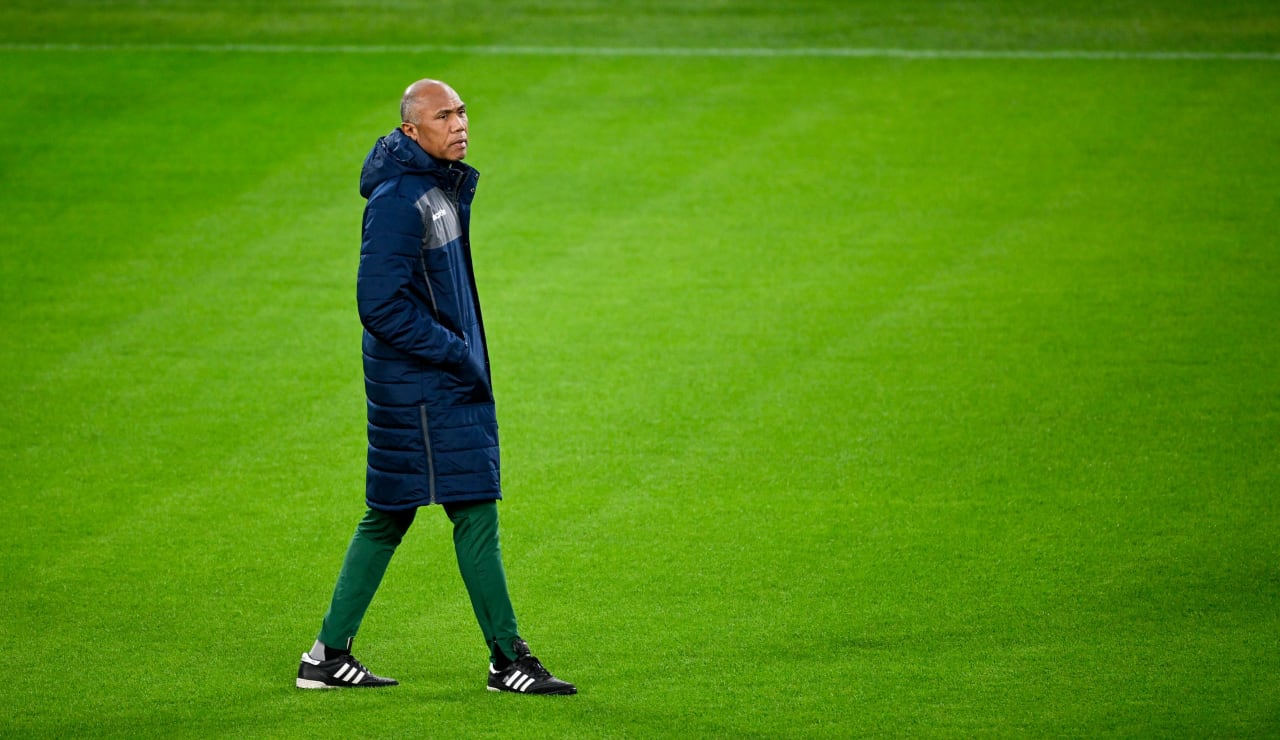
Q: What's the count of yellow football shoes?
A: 0